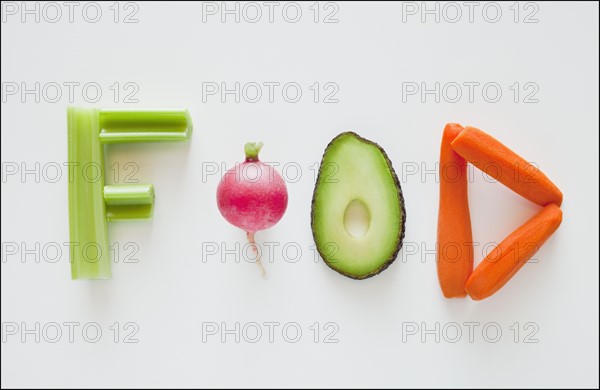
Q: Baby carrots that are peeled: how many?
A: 3